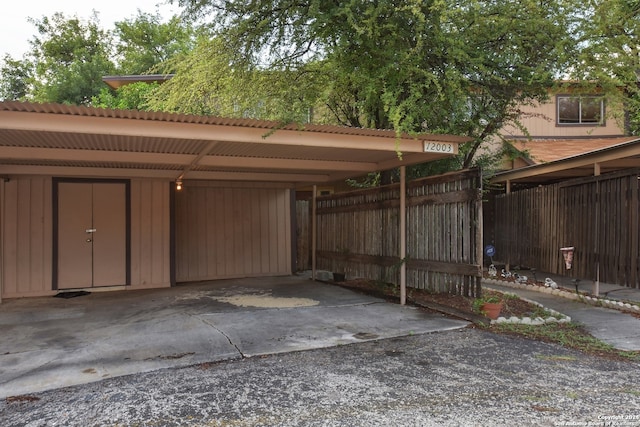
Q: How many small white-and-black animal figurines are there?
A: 4